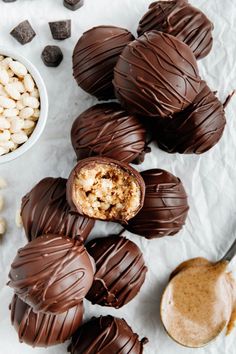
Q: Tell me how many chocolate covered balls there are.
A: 12